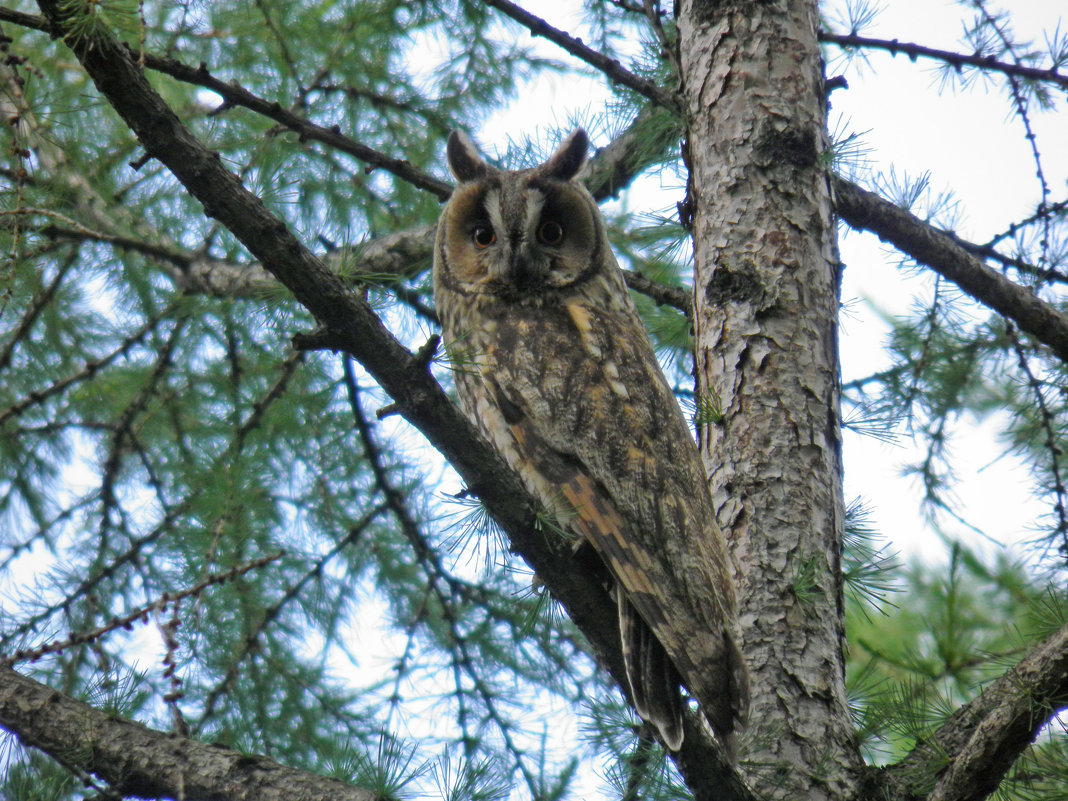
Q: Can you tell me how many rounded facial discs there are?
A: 2